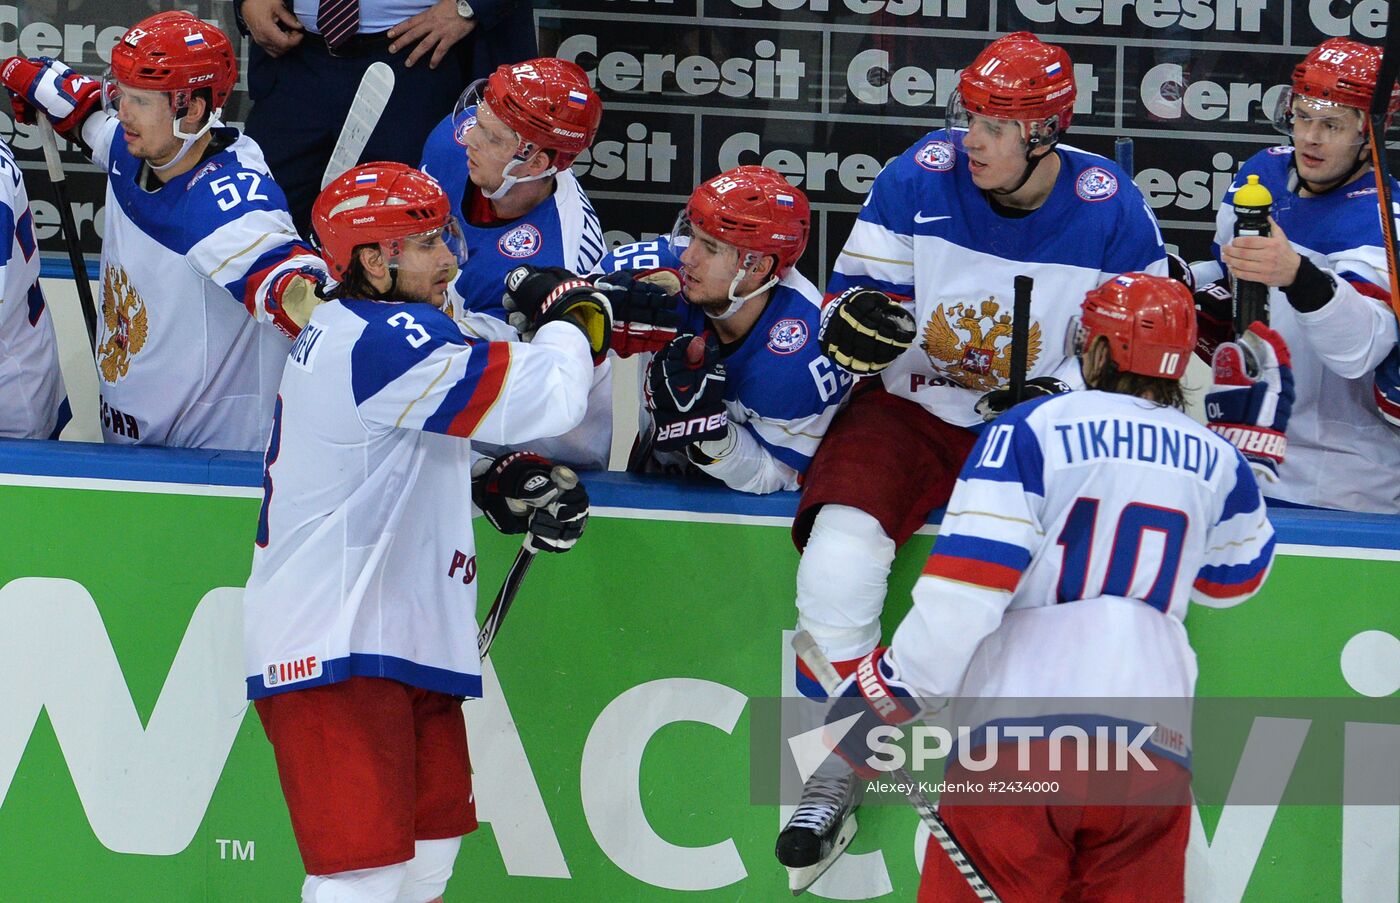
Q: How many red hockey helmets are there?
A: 7